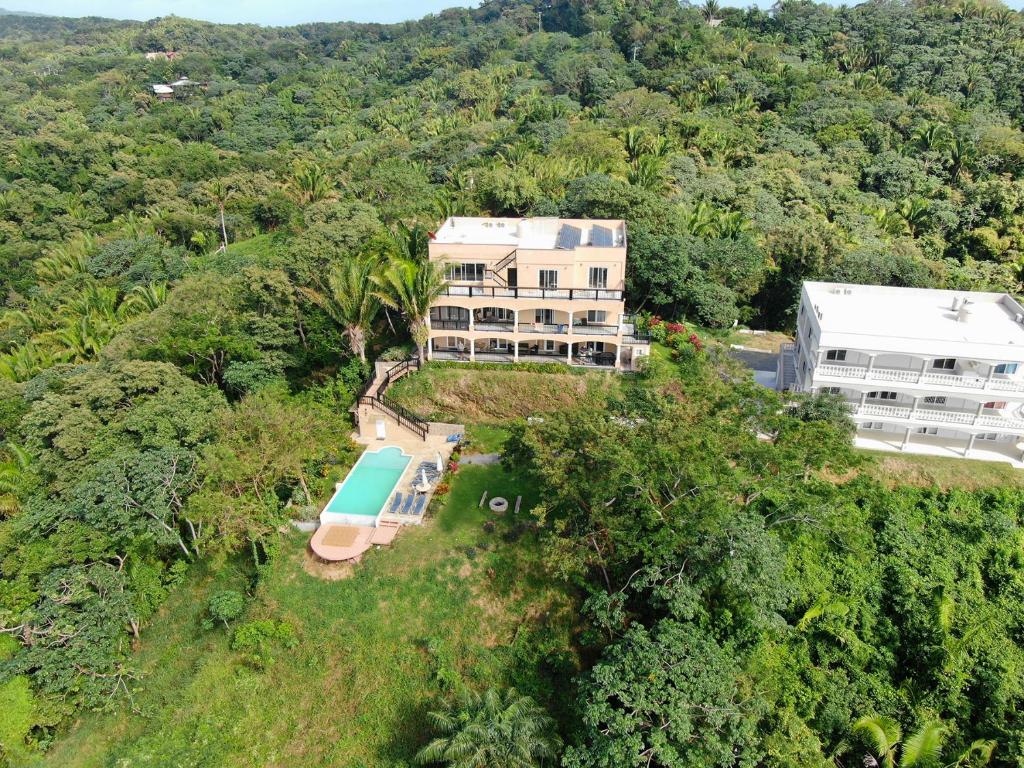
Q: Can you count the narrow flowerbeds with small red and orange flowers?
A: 1